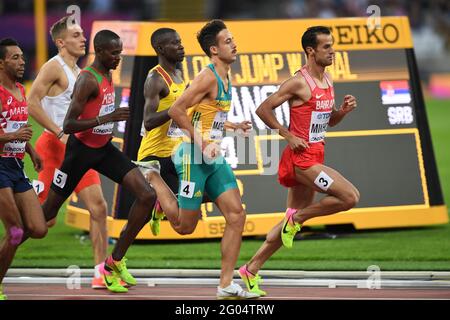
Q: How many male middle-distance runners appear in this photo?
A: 6